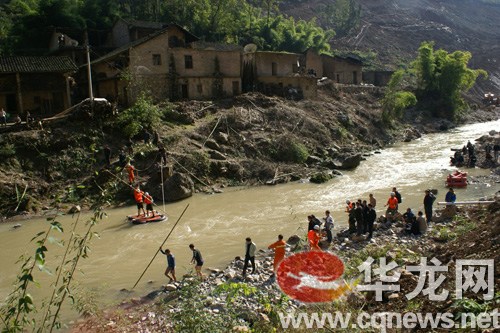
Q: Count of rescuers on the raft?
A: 2